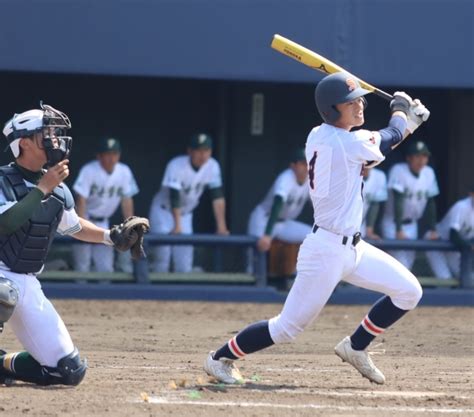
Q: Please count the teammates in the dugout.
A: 6